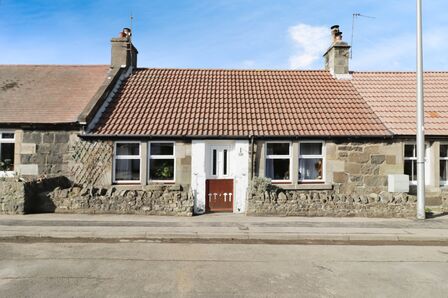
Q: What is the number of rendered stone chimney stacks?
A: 2